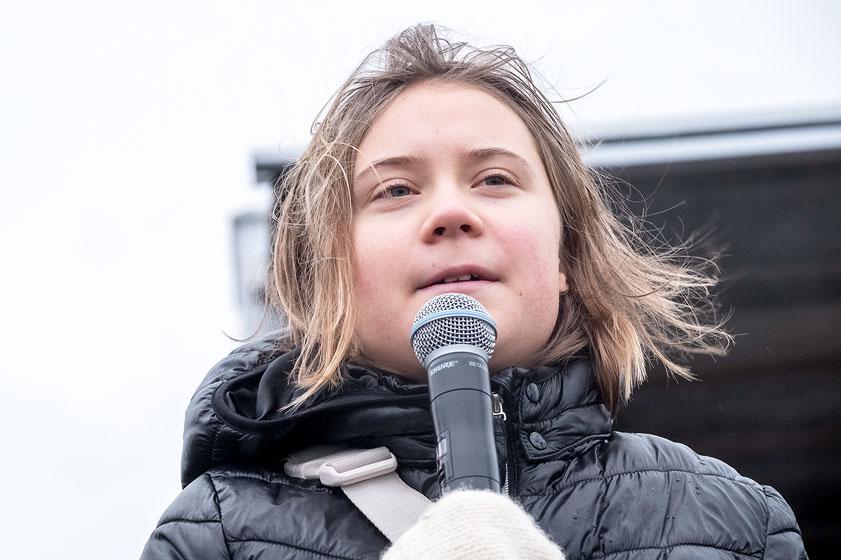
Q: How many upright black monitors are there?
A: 0